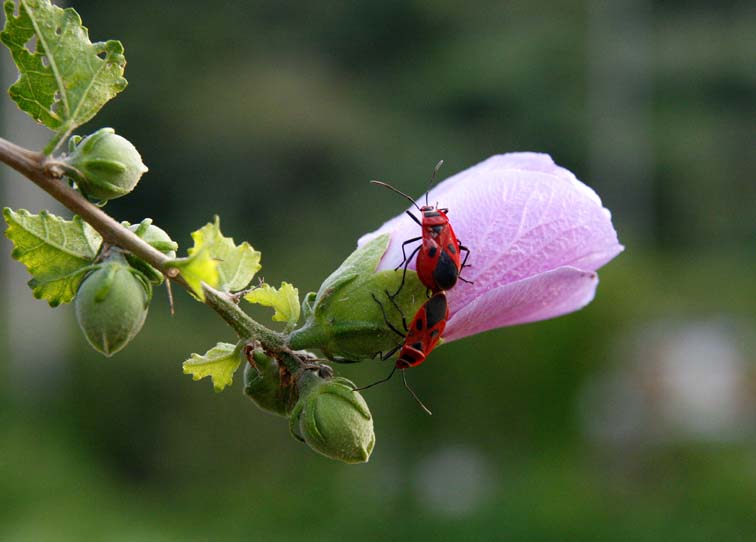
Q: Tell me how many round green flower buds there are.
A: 5